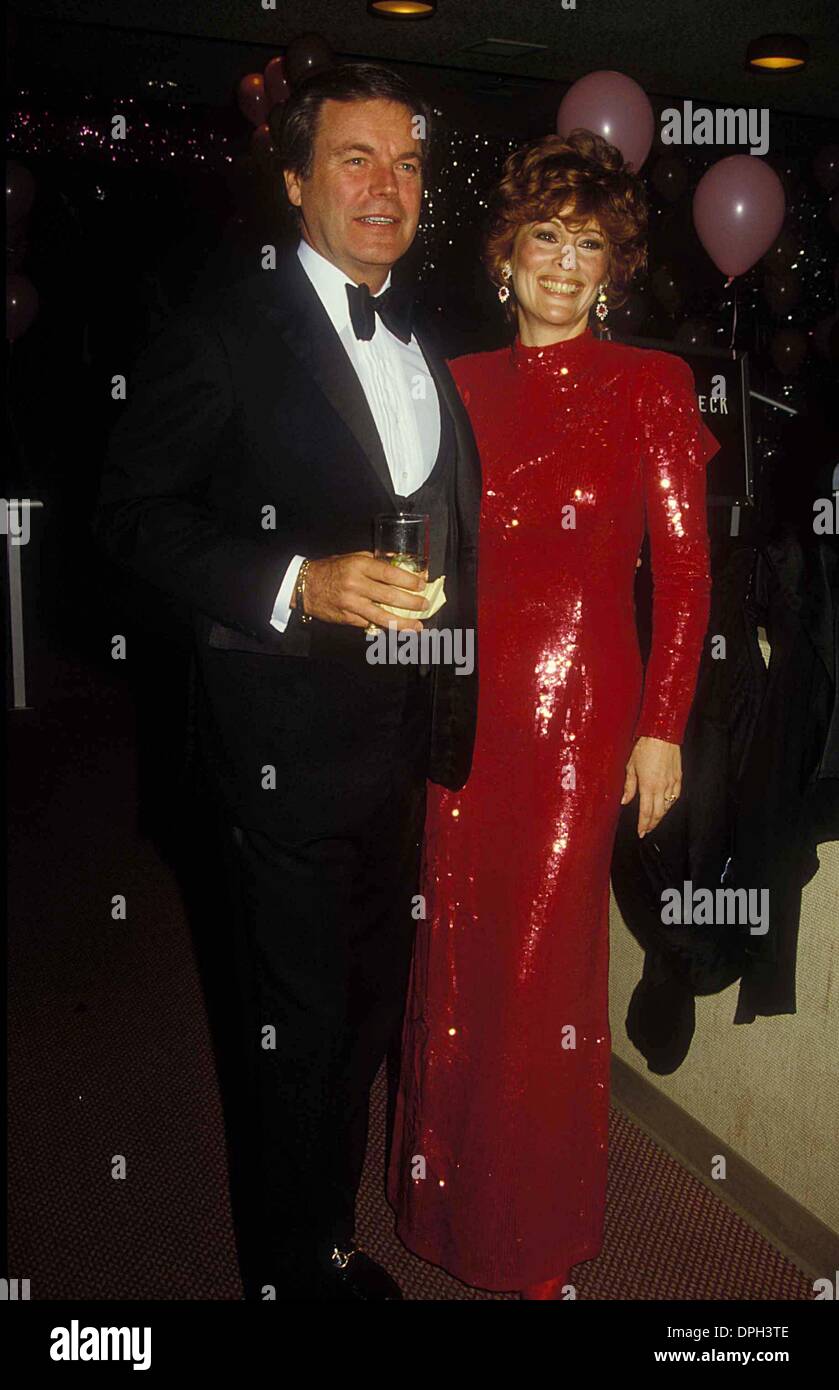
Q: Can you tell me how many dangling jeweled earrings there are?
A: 2